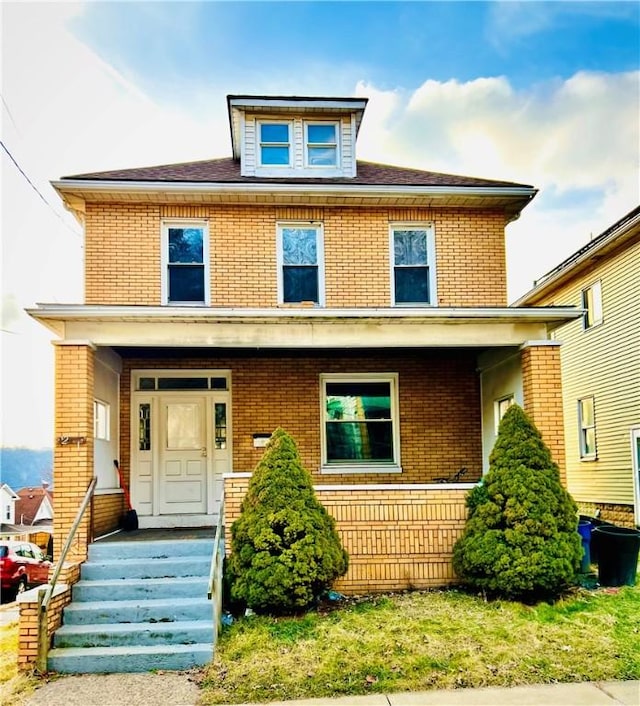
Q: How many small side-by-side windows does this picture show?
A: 2